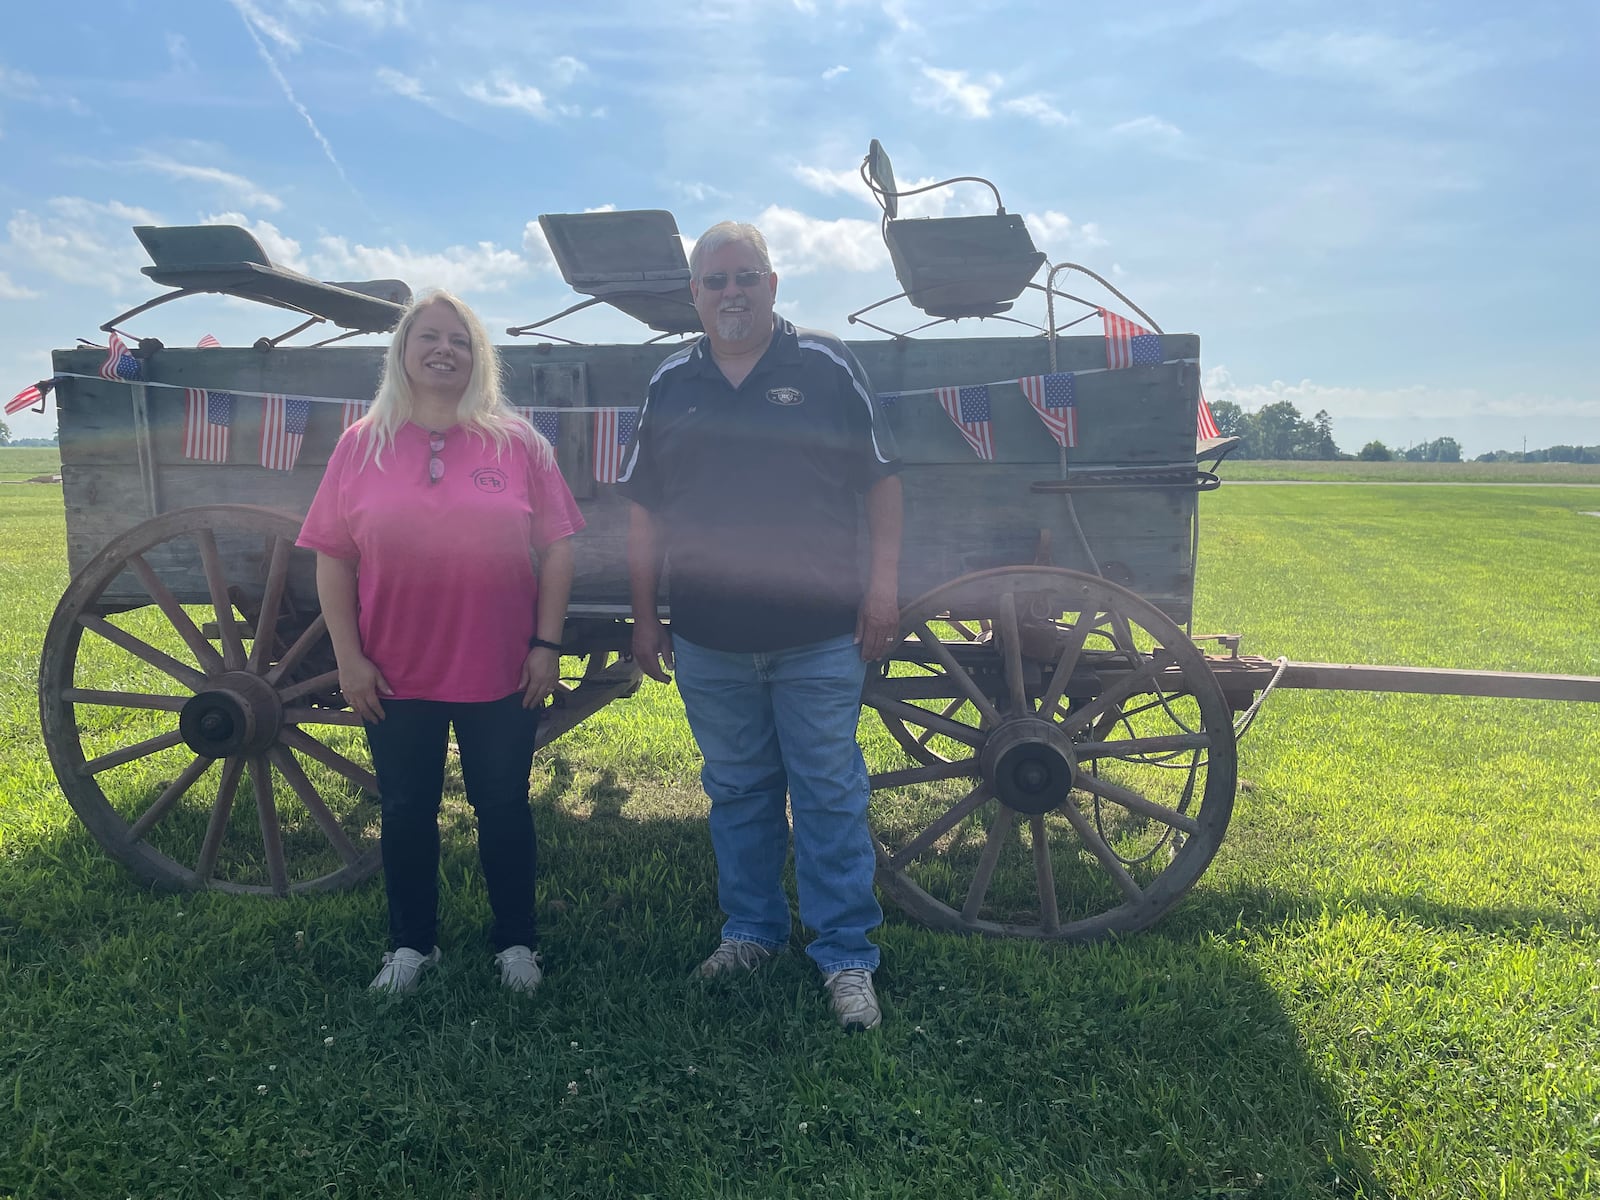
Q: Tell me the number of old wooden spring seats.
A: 3